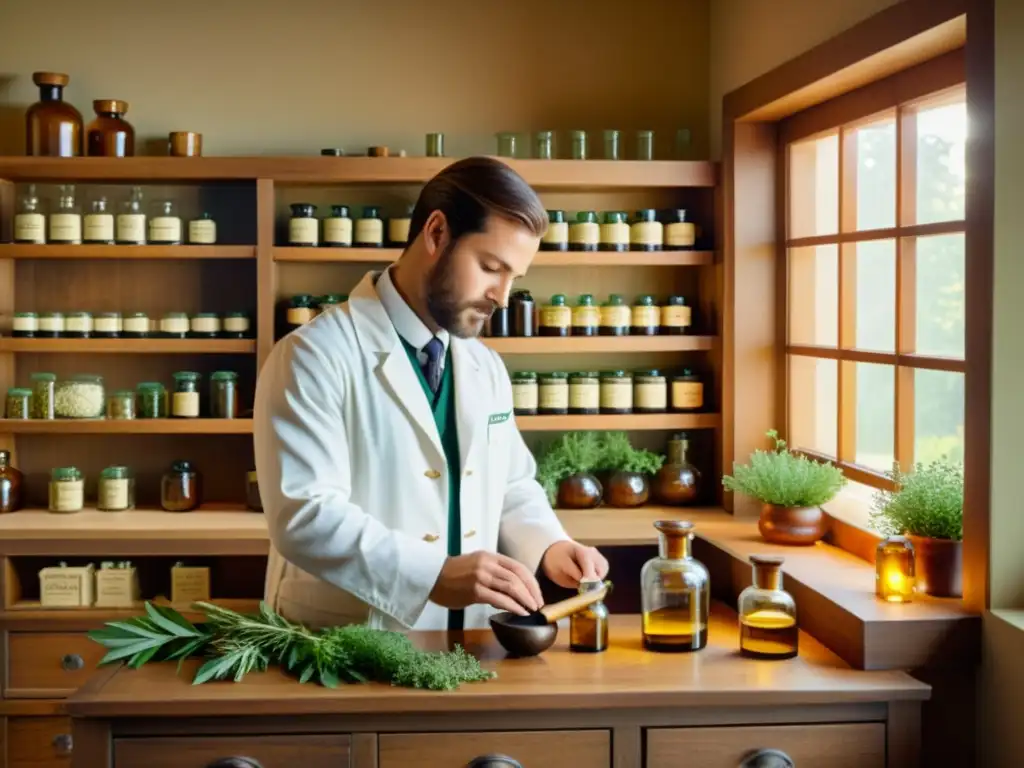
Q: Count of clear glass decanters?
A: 2